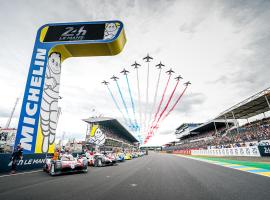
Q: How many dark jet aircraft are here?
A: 9